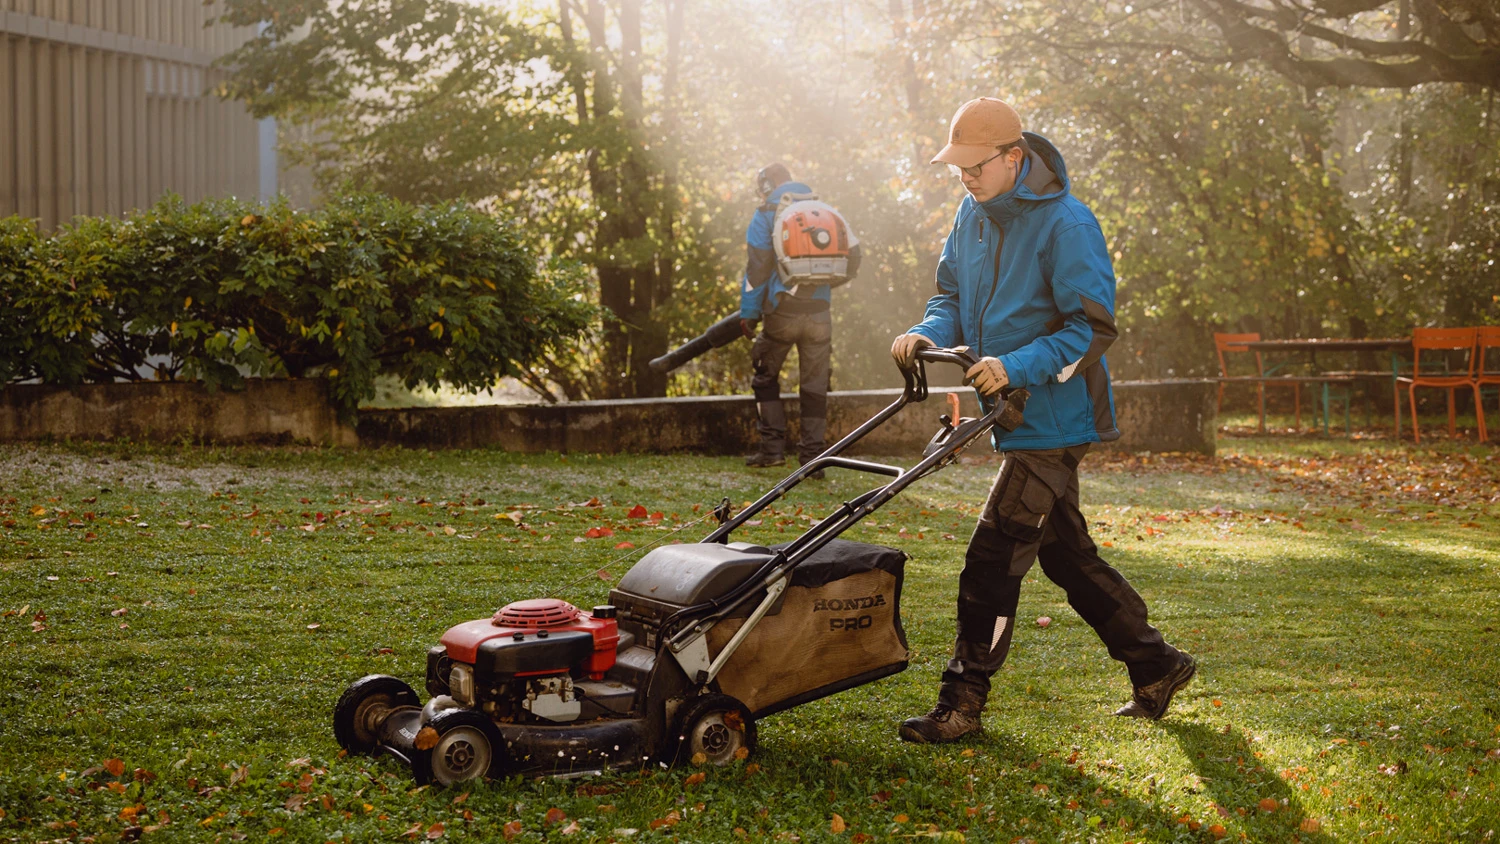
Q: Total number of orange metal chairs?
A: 3